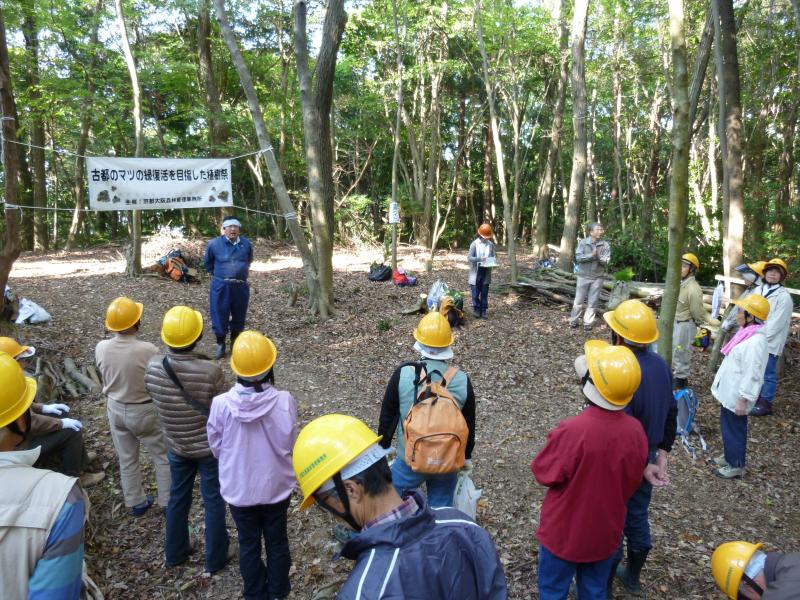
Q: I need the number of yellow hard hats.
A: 14